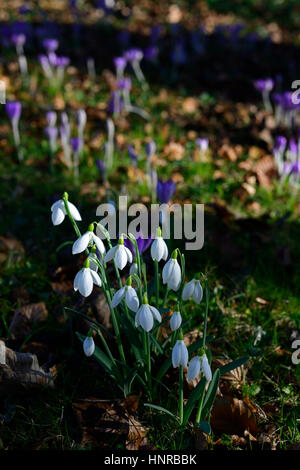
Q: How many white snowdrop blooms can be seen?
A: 15